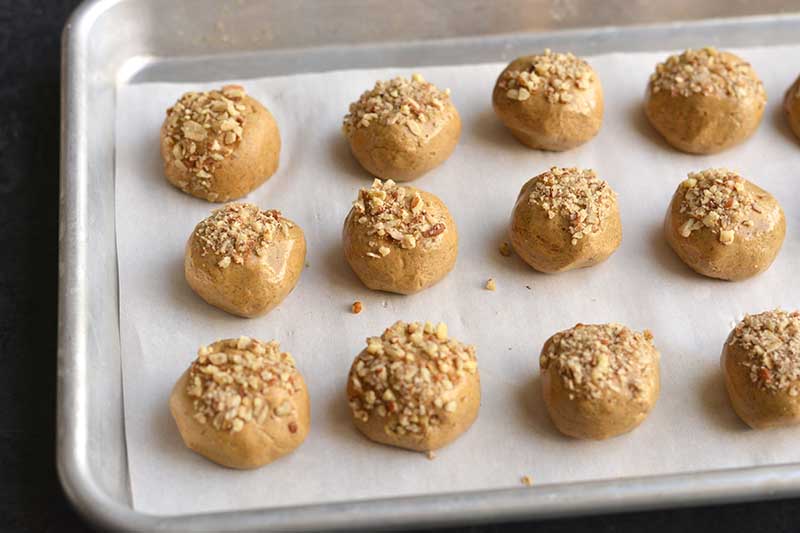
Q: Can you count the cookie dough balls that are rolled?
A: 13